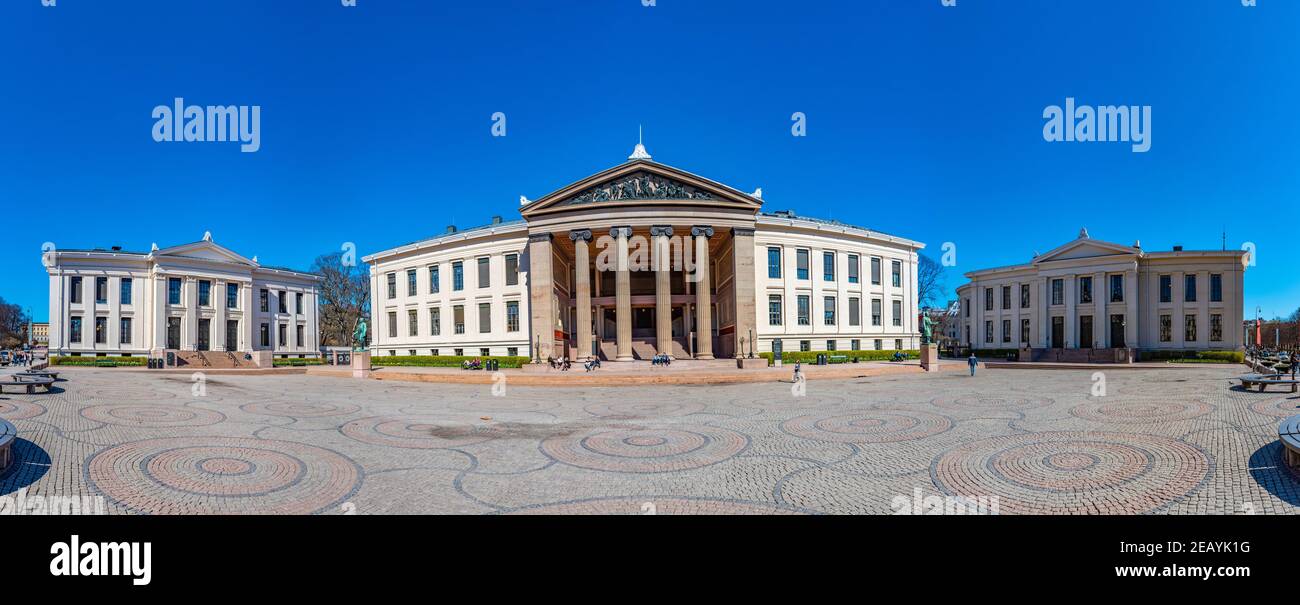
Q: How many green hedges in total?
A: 6